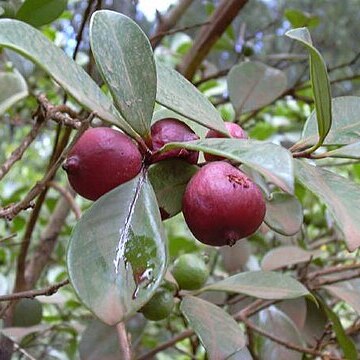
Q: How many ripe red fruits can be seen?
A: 4